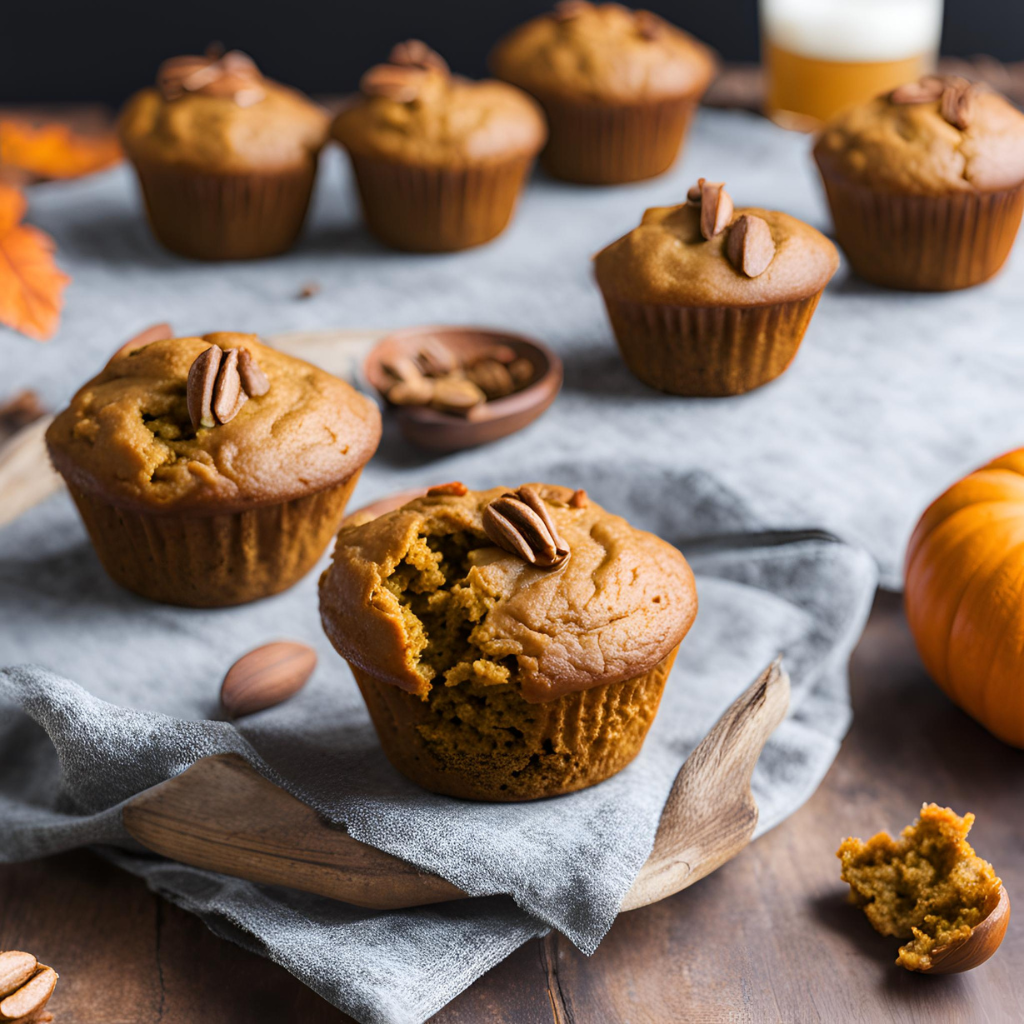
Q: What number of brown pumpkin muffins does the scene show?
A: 7